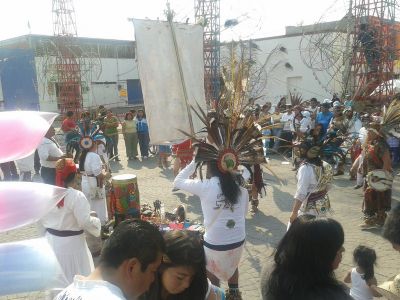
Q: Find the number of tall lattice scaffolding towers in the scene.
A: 3